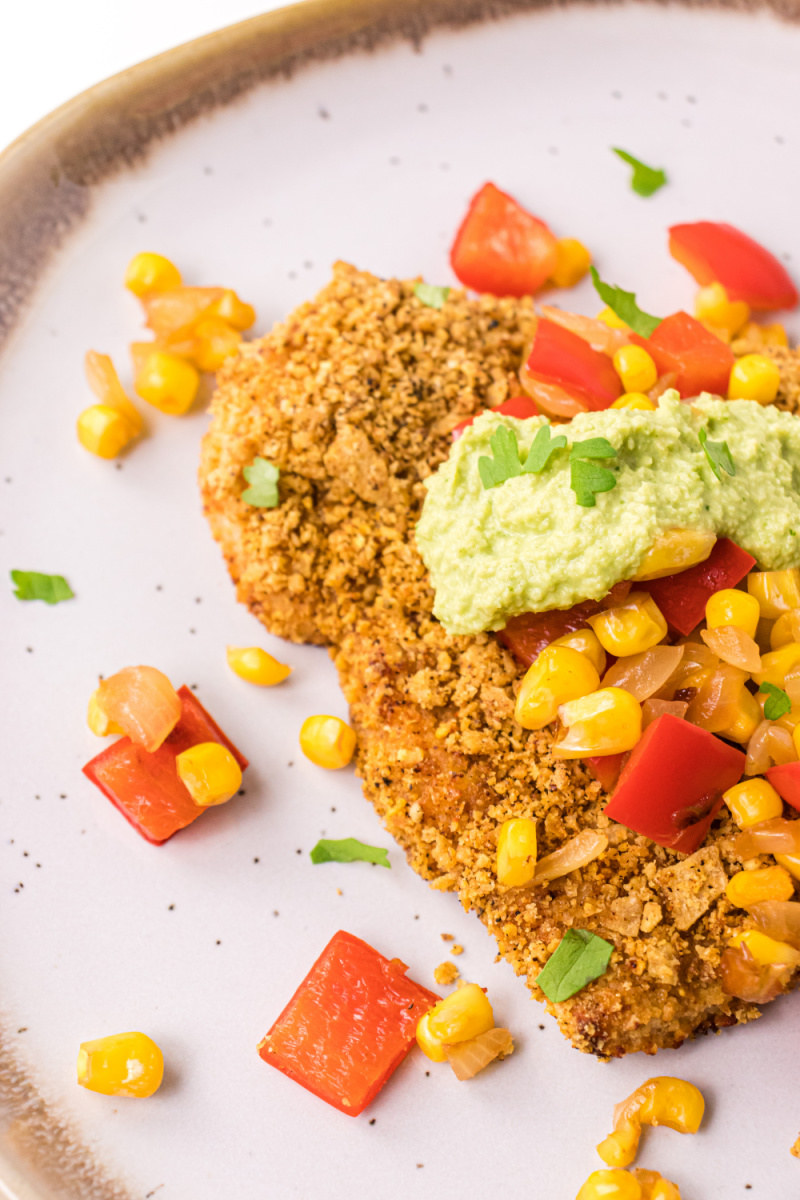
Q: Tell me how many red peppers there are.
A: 12